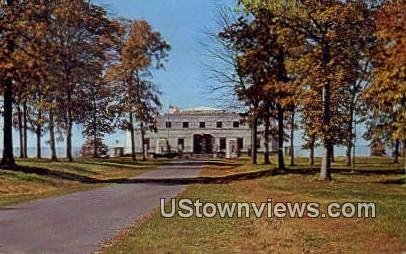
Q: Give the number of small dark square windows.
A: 5